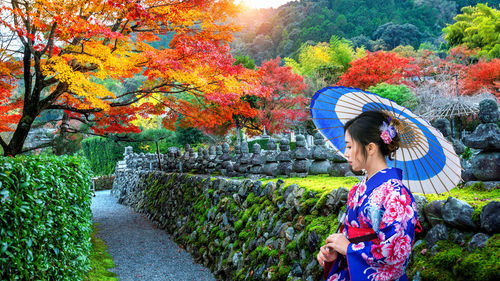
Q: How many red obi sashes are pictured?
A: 1